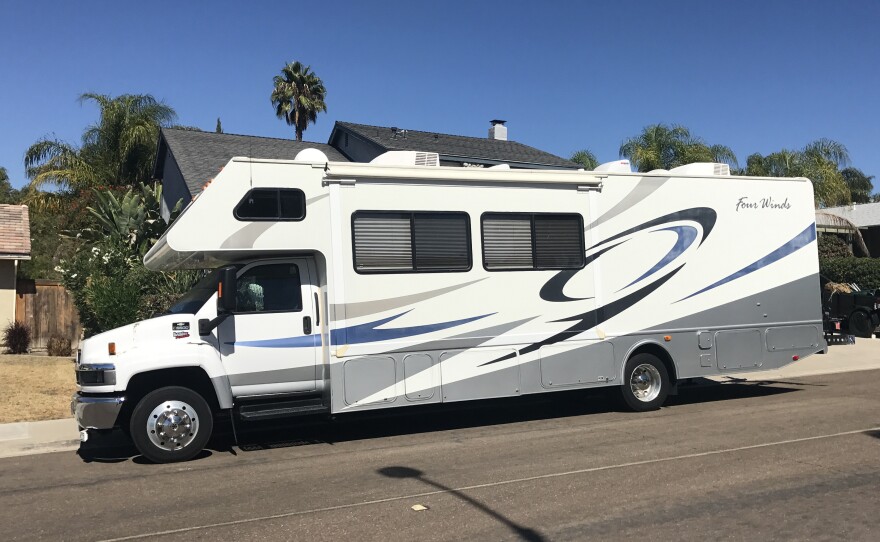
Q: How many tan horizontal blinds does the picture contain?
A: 2